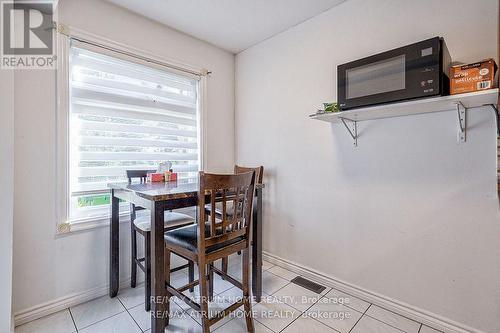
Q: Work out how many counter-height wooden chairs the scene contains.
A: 3